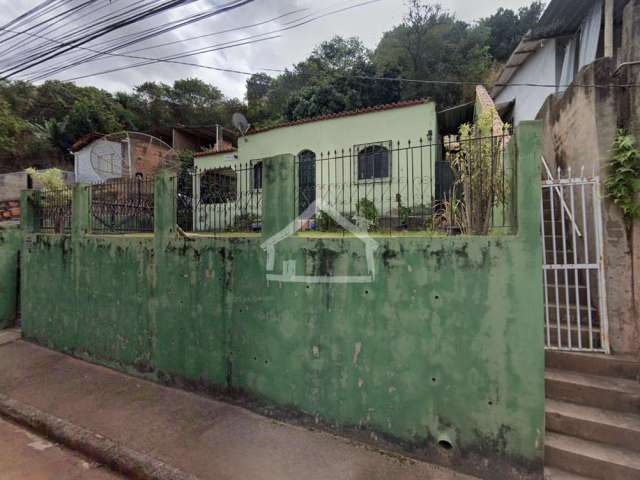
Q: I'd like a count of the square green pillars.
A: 5